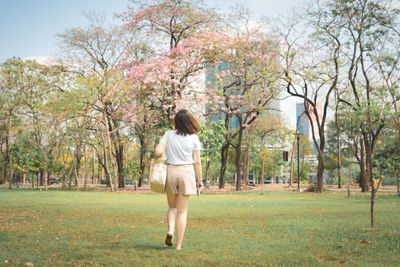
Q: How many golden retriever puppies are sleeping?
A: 0